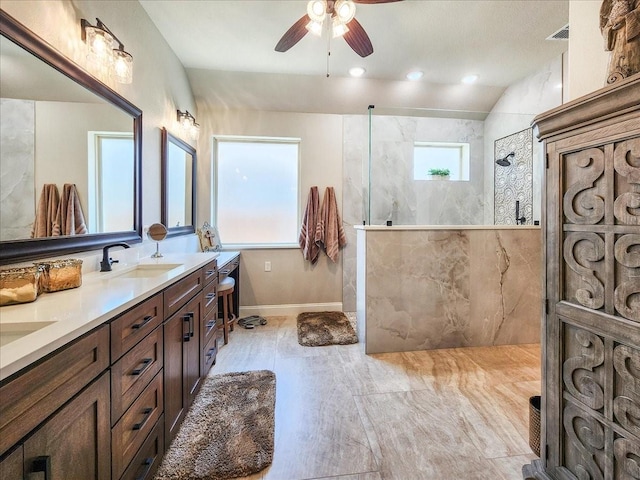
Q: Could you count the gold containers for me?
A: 2